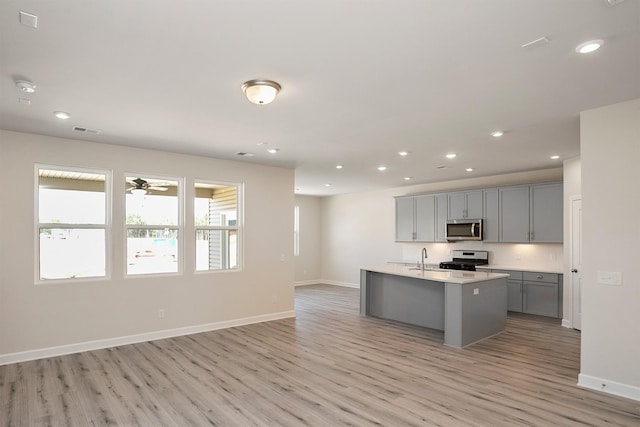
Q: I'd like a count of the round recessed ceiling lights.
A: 12